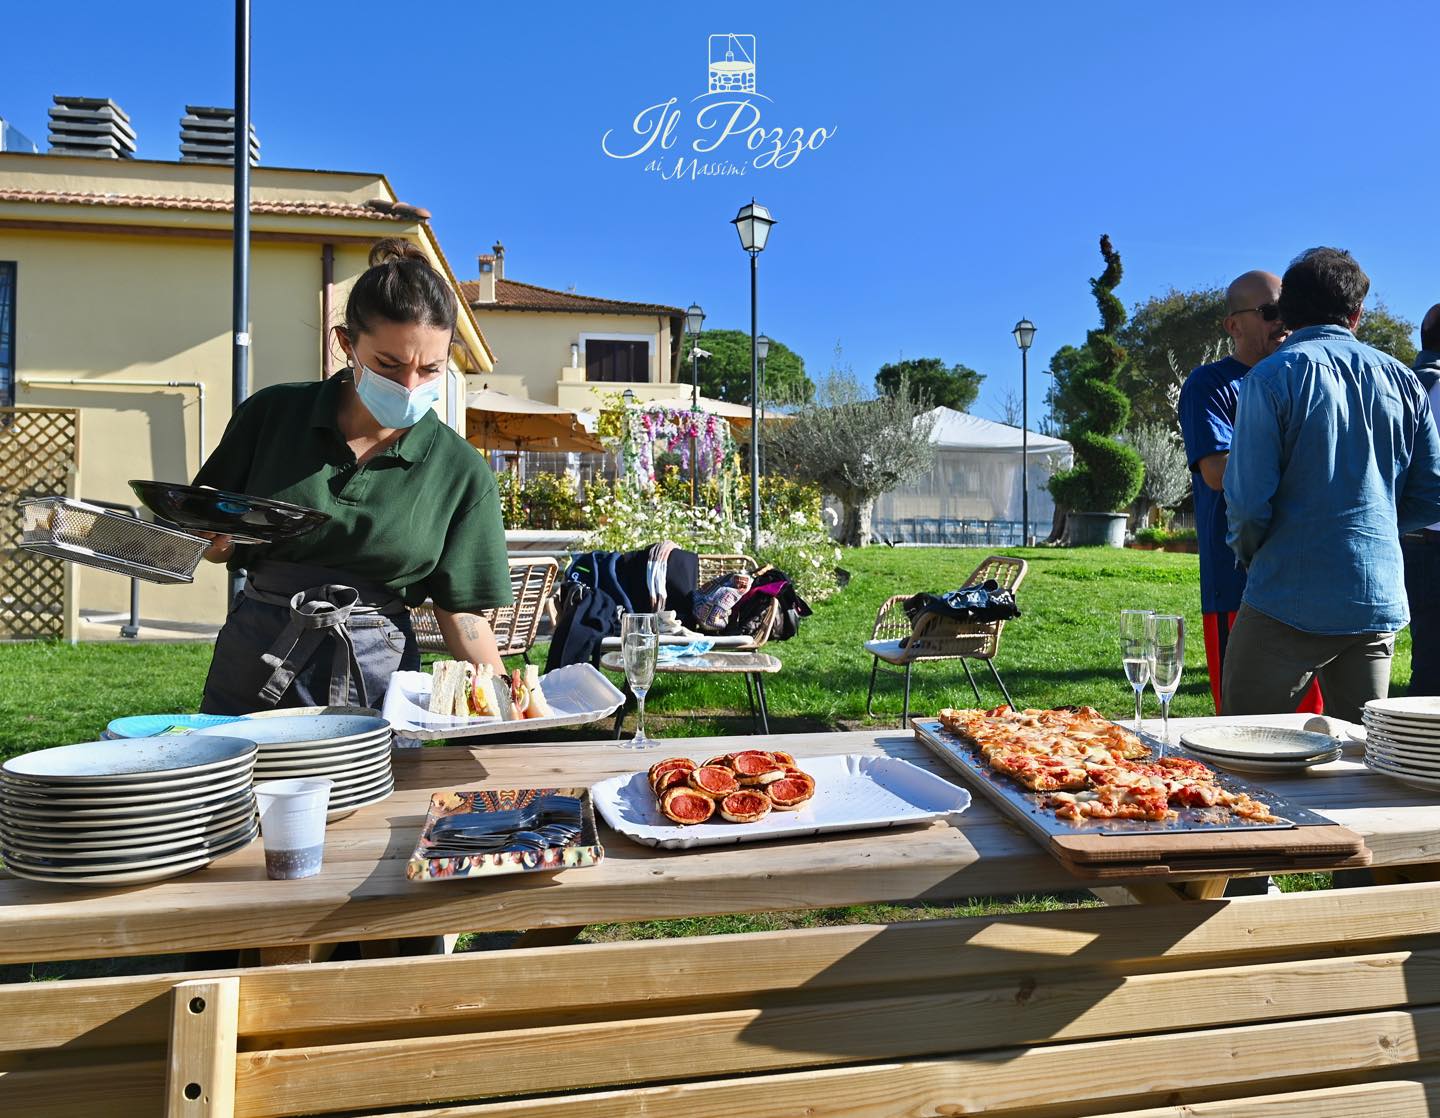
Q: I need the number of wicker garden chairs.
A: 3